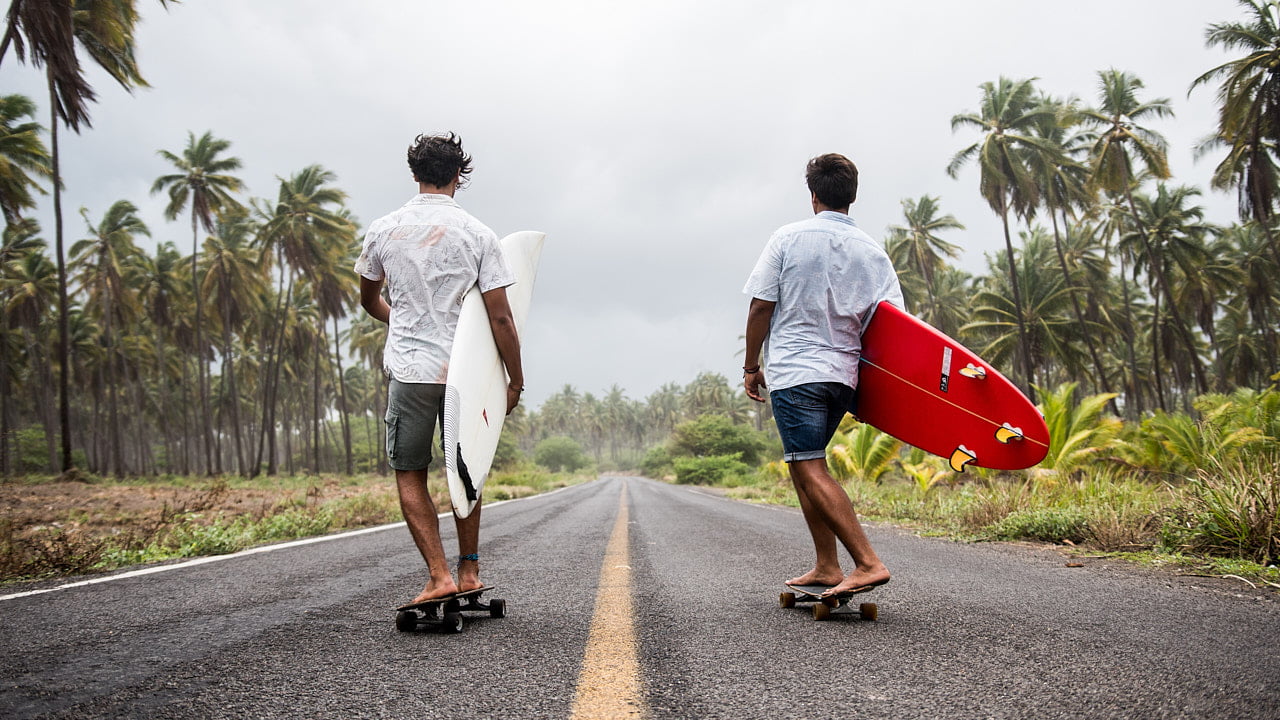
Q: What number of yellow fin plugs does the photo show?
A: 3